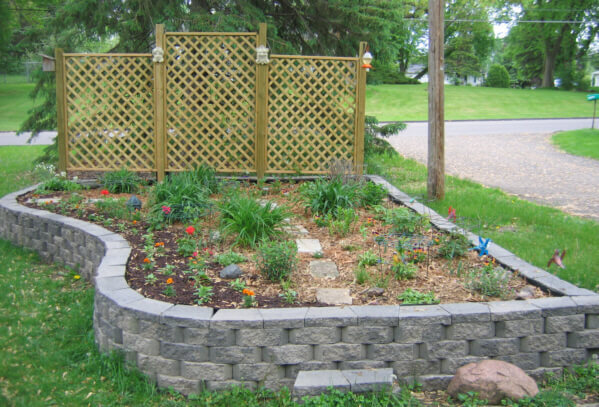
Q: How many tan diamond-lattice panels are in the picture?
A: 3